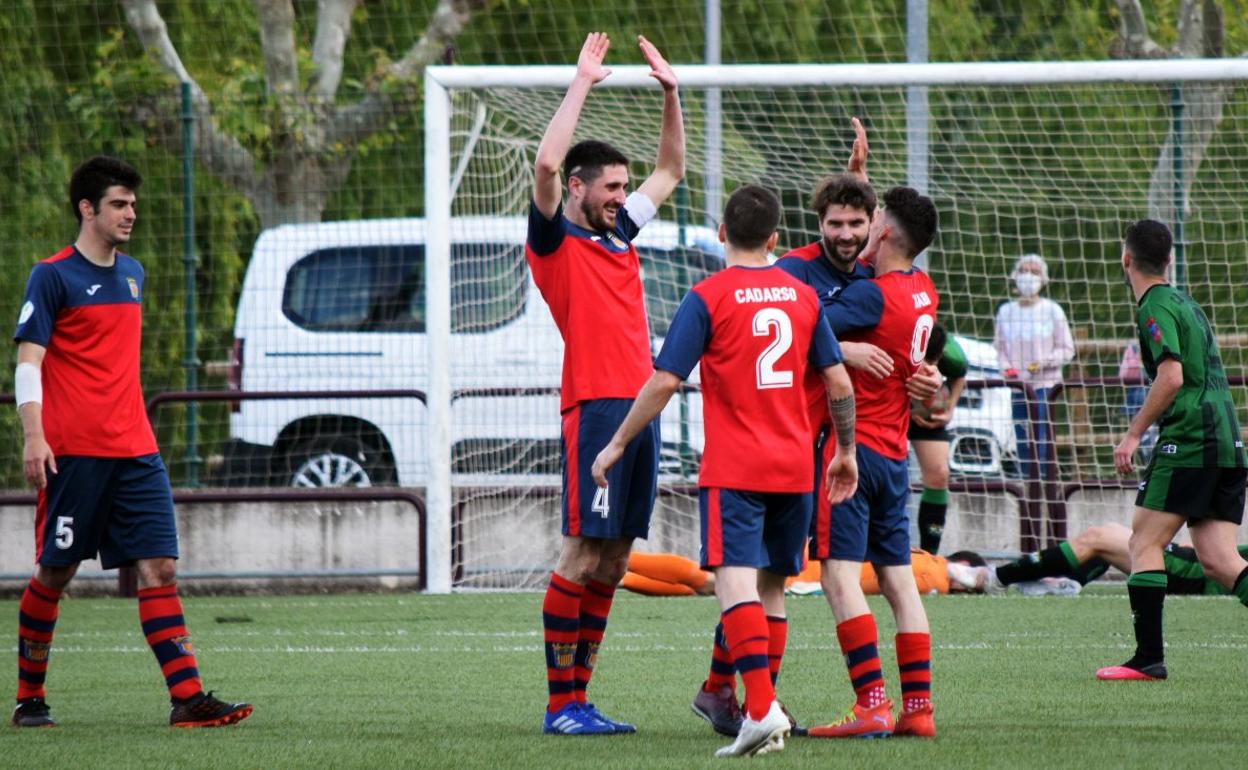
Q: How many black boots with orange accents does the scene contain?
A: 2